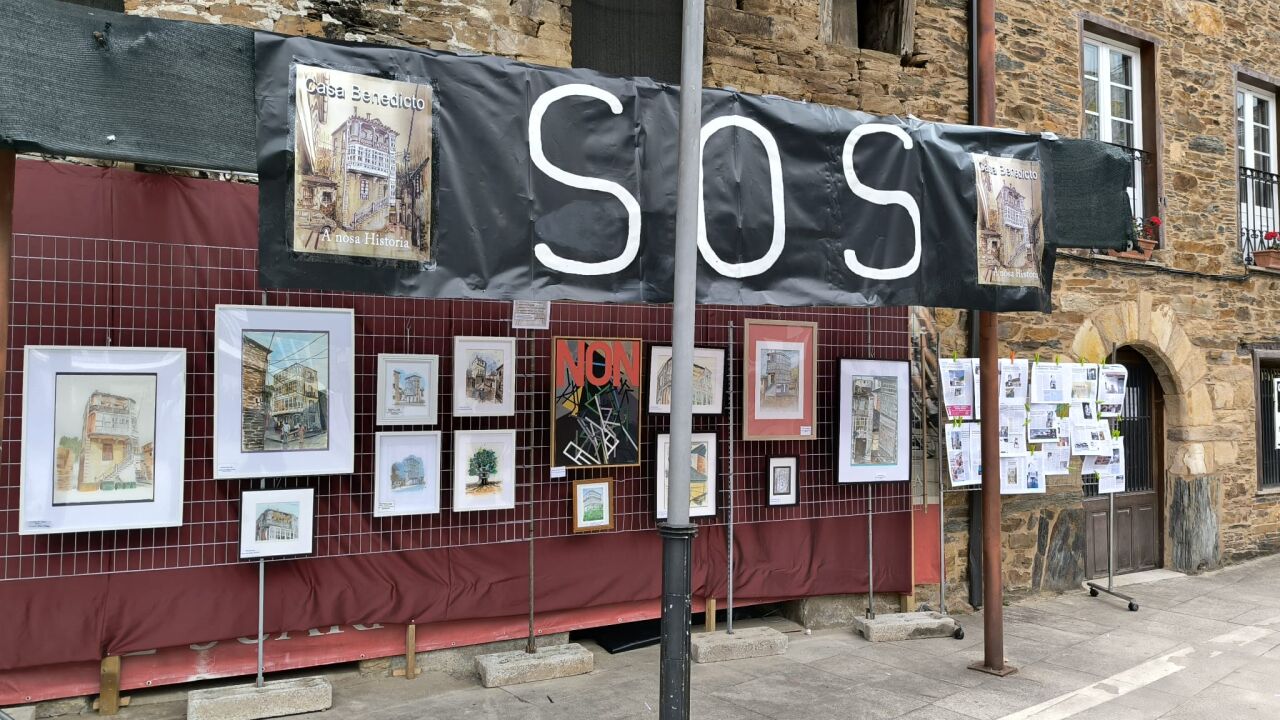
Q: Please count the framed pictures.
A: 14